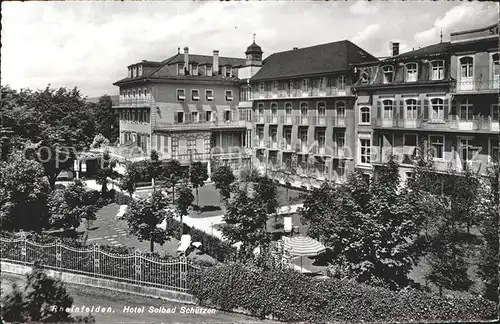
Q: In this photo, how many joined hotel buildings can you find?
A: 3